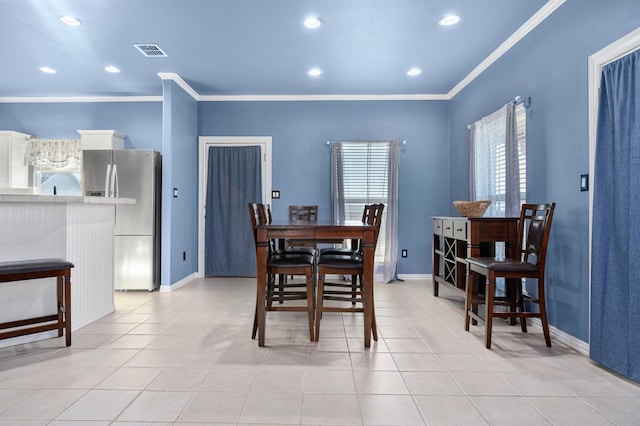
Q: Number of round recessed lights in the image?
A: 7